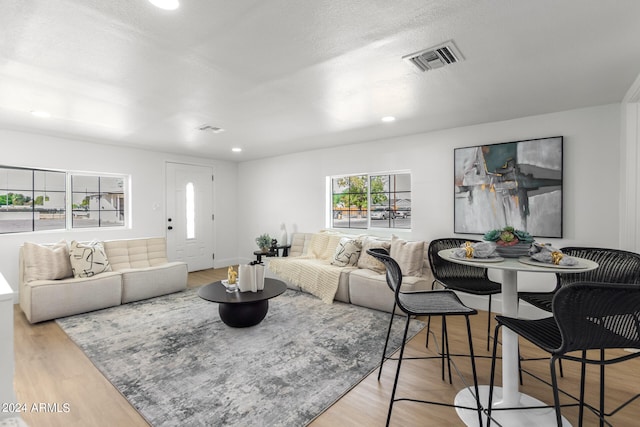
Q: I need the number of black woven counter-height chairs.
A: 4